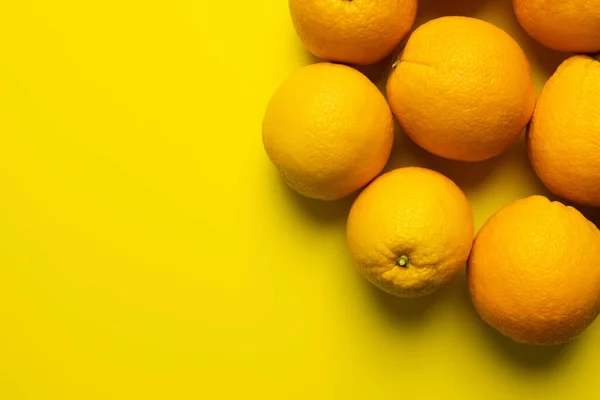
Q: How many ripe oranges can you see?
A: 7